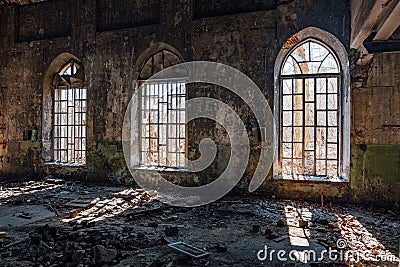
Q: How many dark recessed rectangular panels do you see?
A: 3